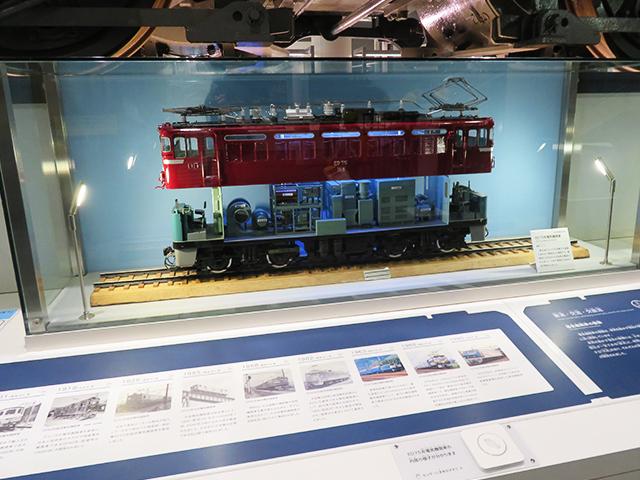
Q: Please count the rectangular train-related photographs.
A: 9